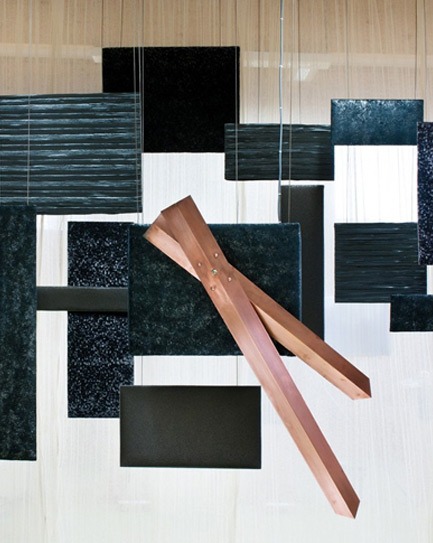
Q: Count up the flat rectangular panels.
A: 13